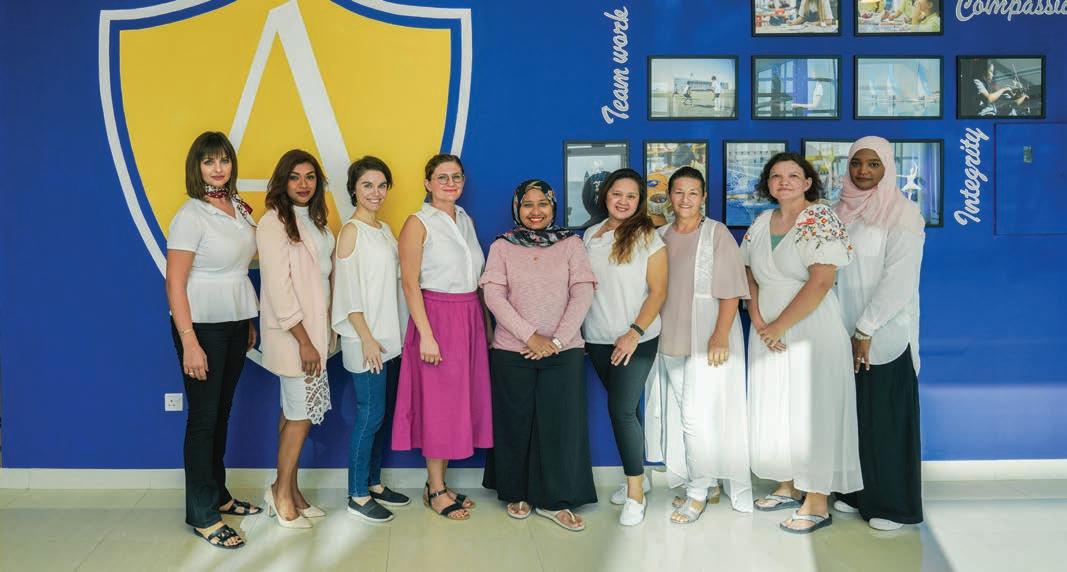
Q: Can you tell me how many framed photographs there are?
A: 11